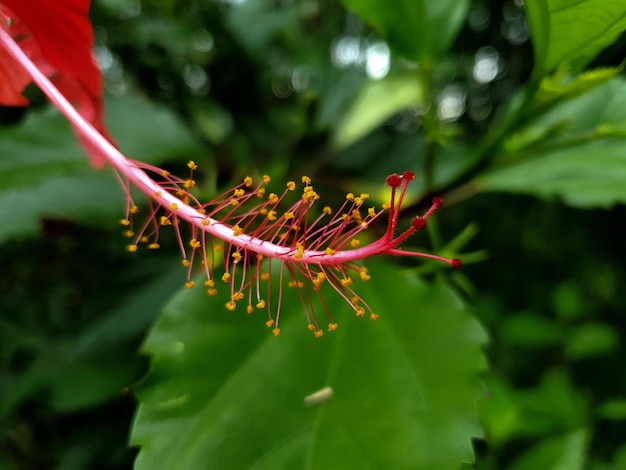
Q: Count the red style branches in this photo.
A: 5